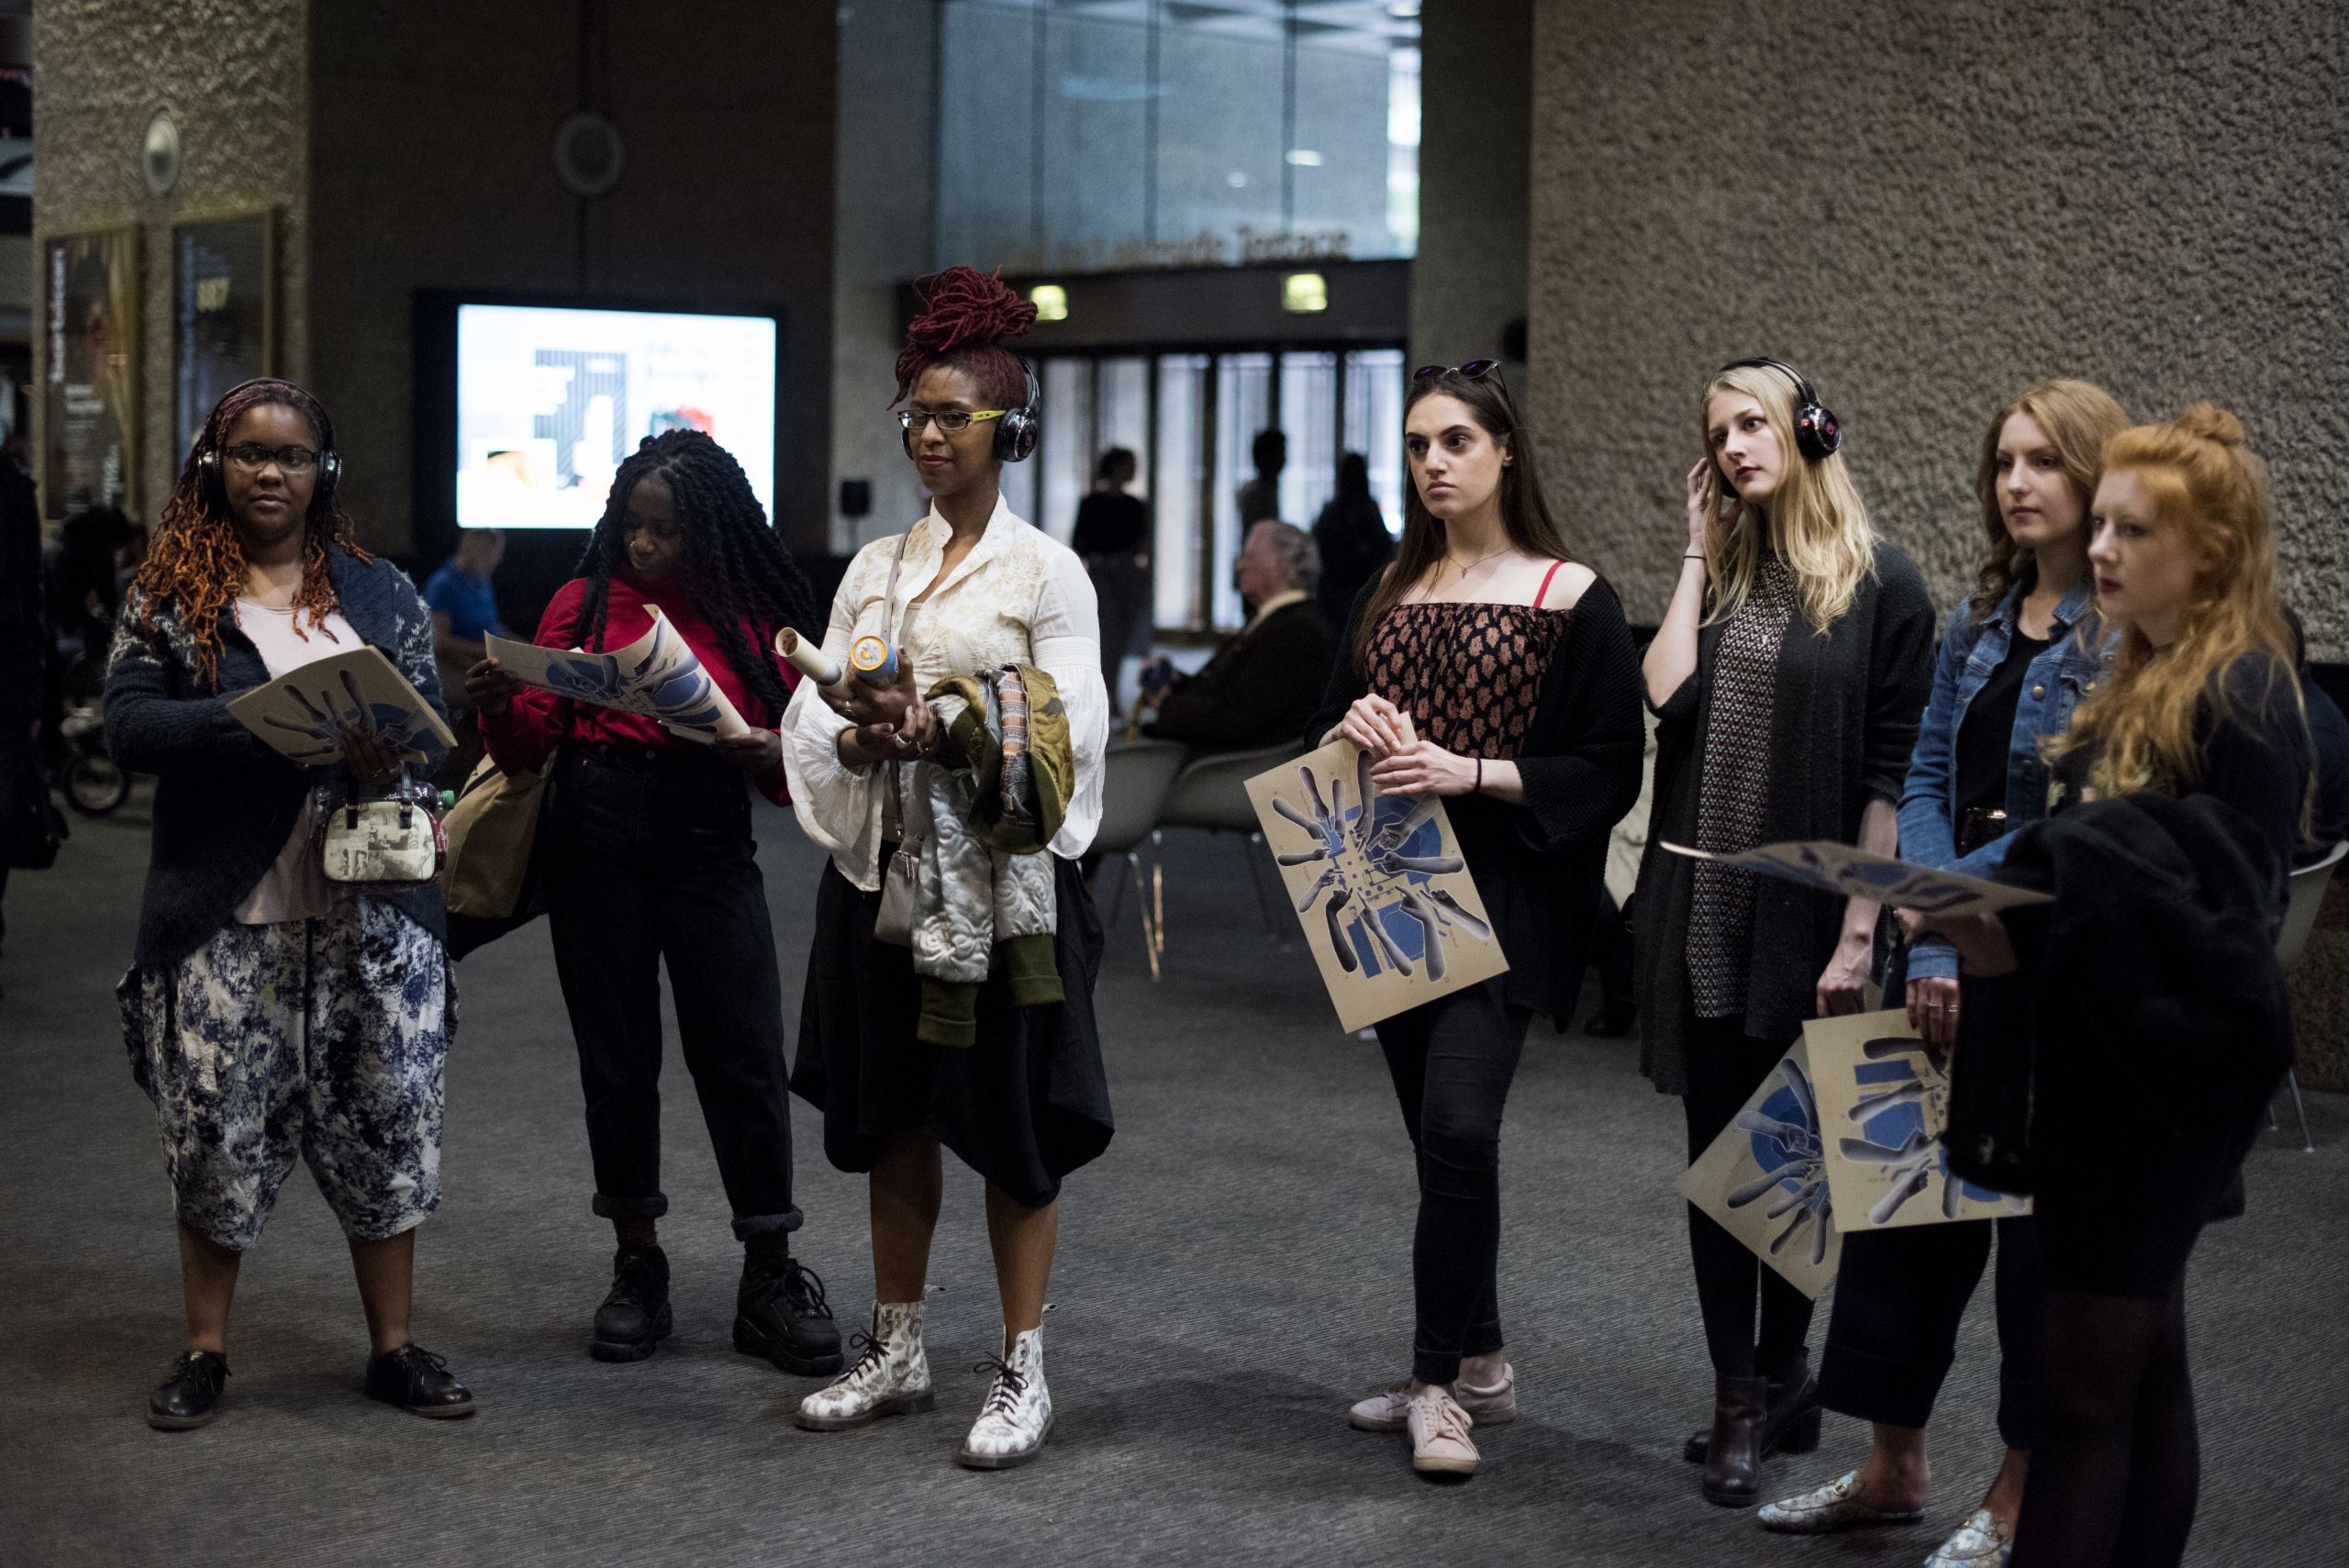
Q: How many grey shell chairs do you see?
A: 3